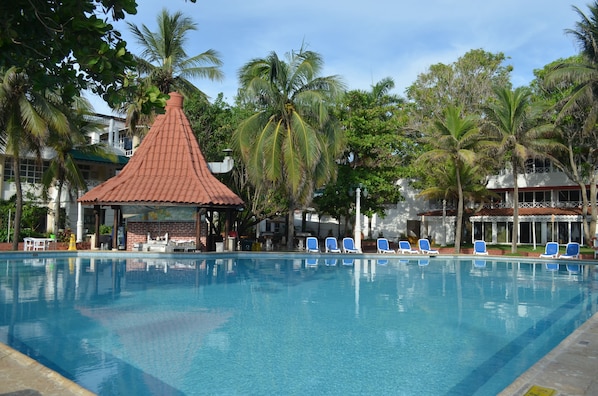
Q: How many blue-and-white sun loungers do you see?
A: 9